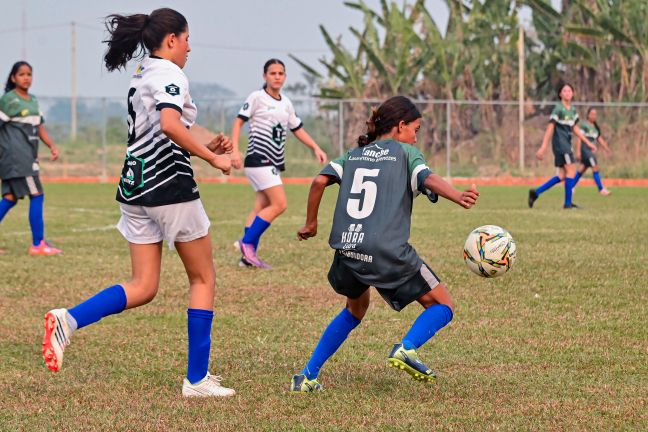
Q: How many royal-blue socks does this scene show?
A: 12